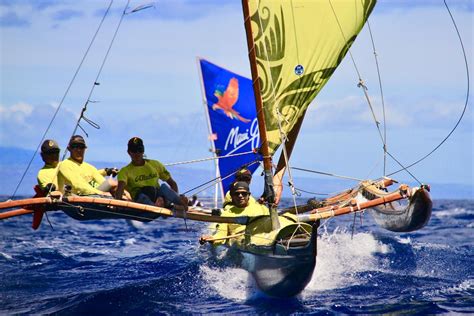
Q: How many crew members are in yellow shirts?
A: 5